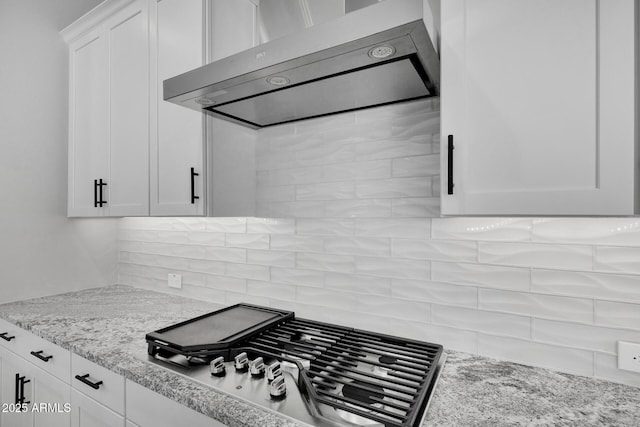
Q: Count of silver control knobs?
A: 5